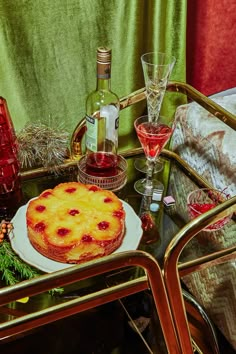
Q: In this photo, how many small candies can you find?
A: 3